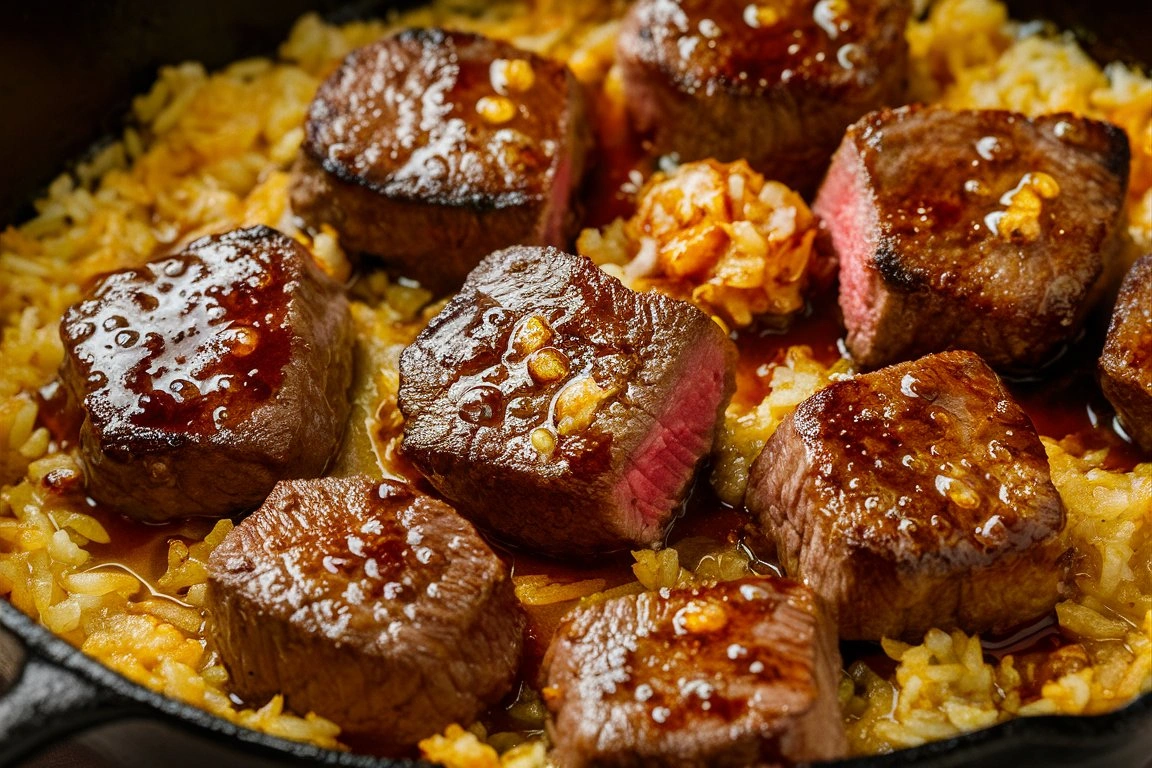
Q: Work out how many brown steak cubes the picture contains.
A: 9